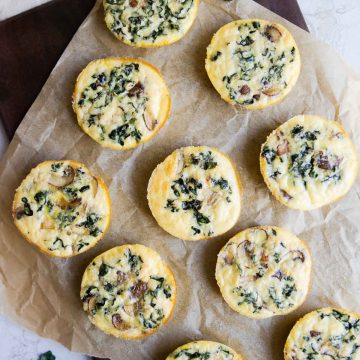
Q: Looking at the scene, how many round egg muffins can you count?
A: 10